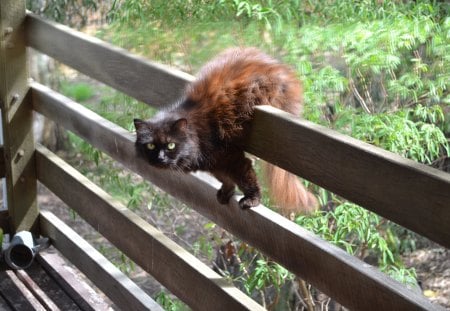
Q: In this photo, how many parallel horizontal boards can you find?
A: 4